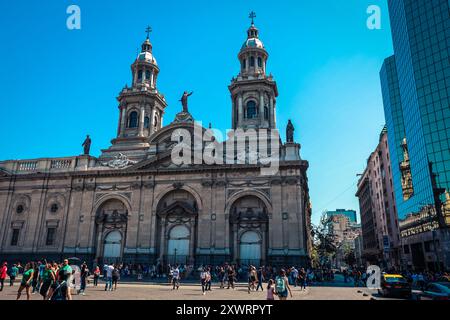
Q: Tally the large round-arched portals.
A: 3